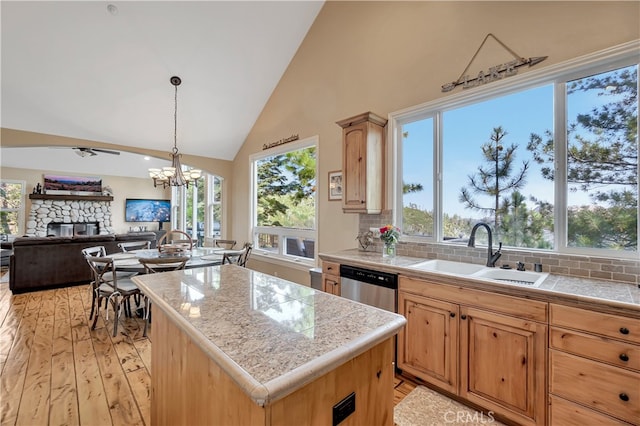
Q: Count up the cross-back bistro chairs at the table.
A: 8